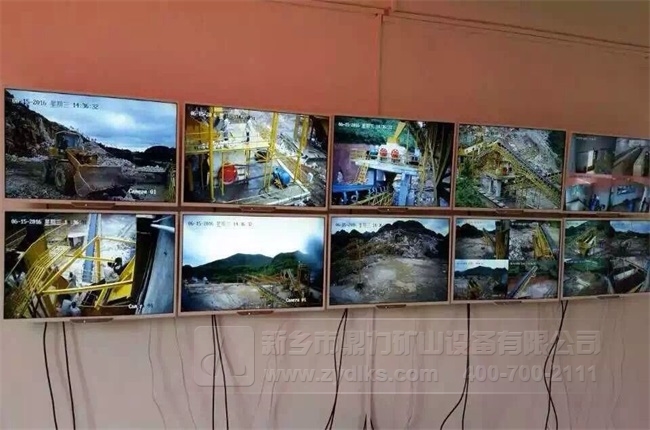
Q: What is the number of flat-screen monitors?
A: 10